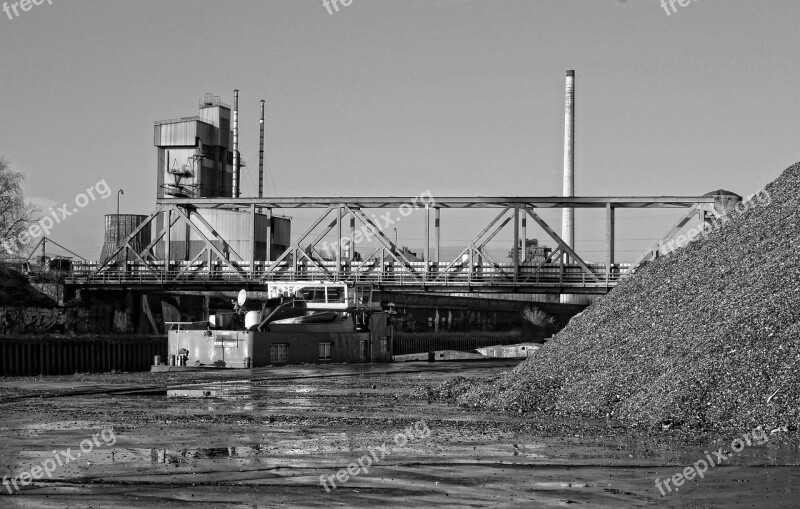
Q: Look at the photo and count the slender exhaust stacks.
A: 3